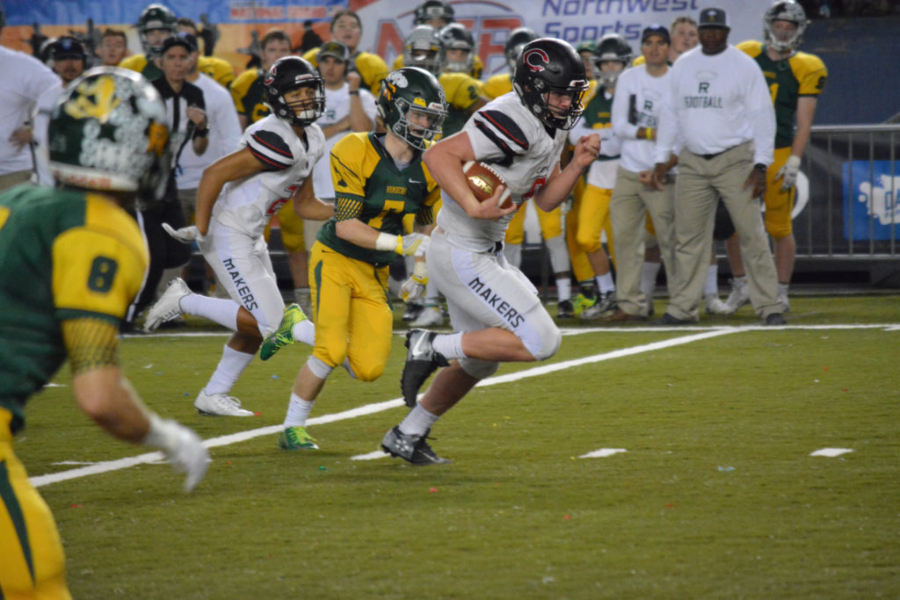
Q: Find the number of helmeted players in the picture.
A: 11